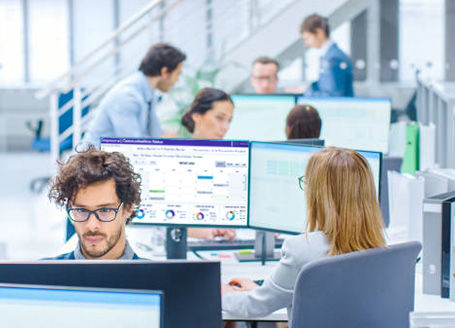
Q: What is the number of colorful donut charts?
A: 4